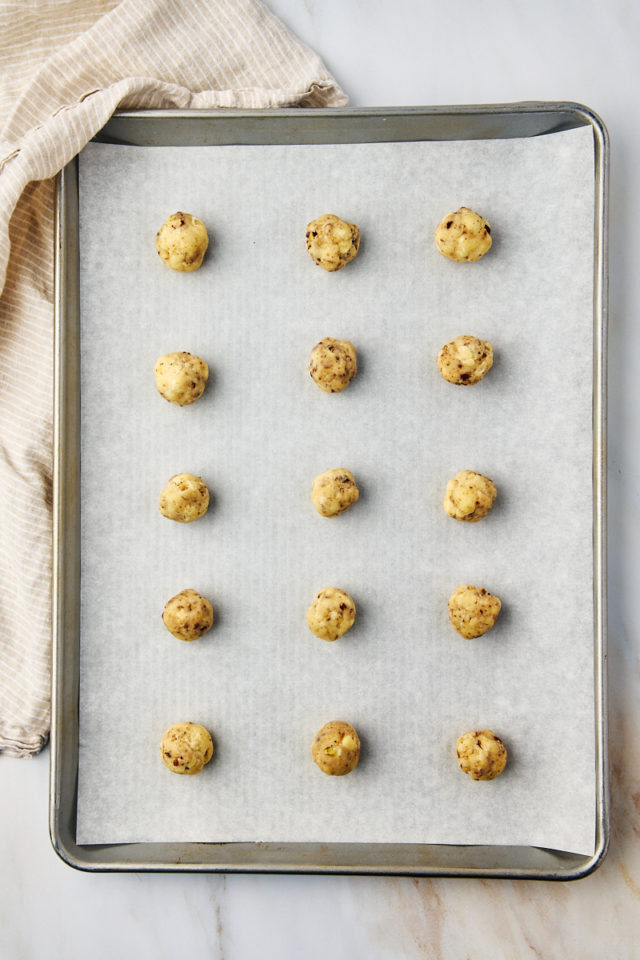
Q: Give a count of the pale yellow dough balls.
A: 15